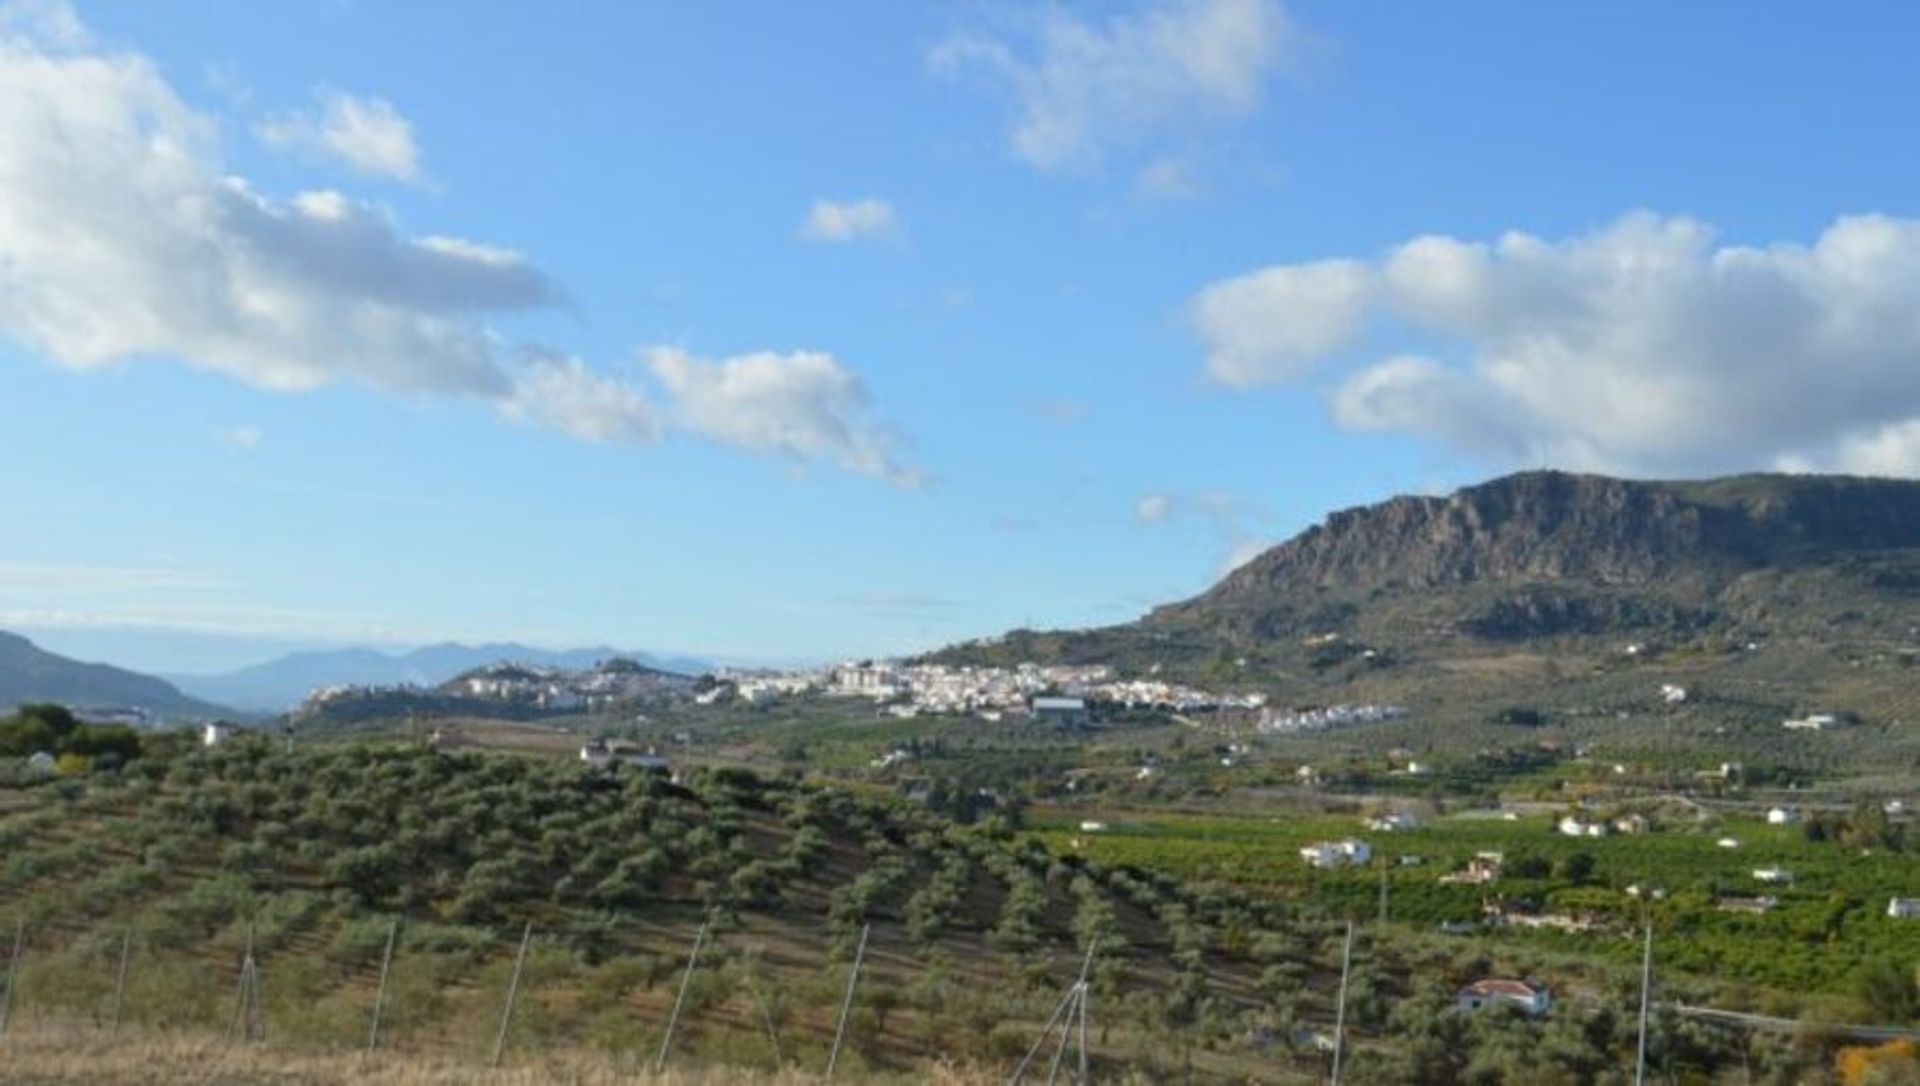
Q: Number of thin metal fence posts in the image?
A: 10